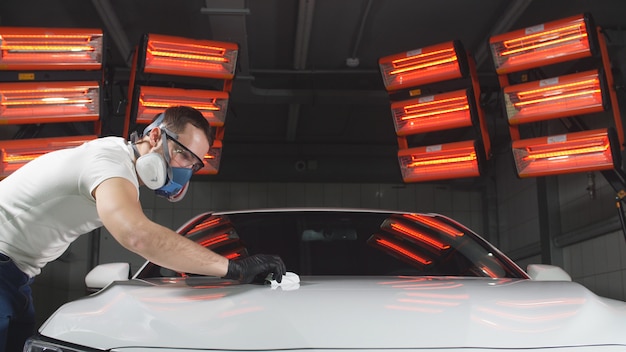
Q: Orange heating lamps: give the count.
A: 12